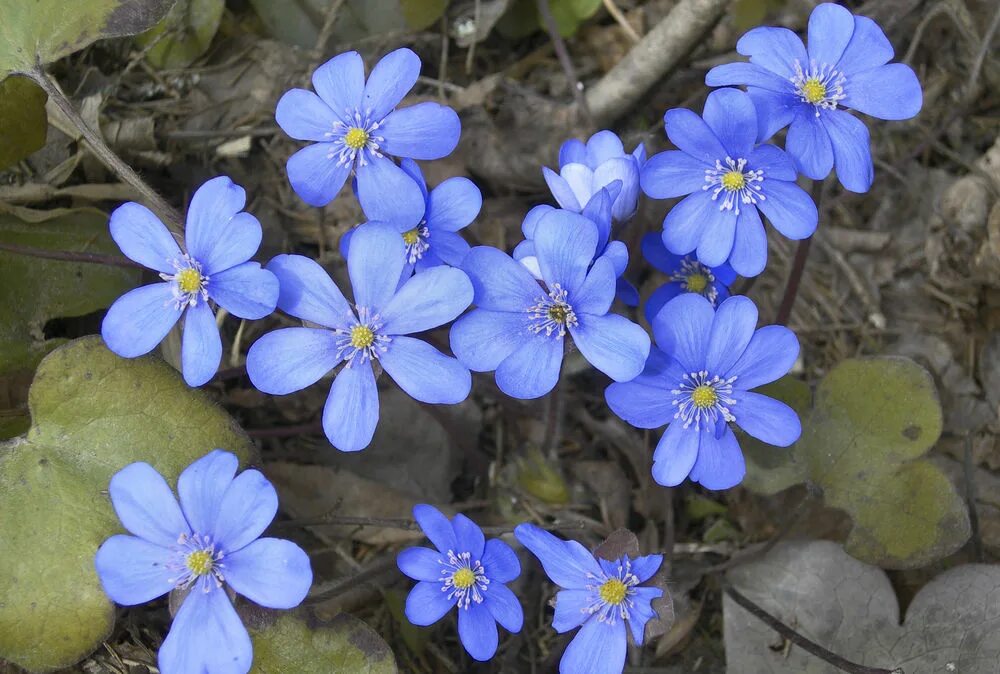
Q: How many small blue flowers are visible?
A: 14